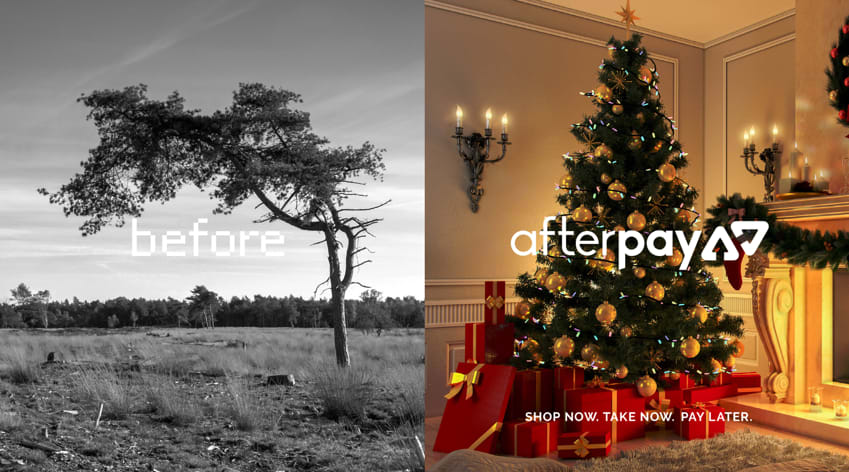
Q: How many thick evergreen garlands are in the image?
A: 1